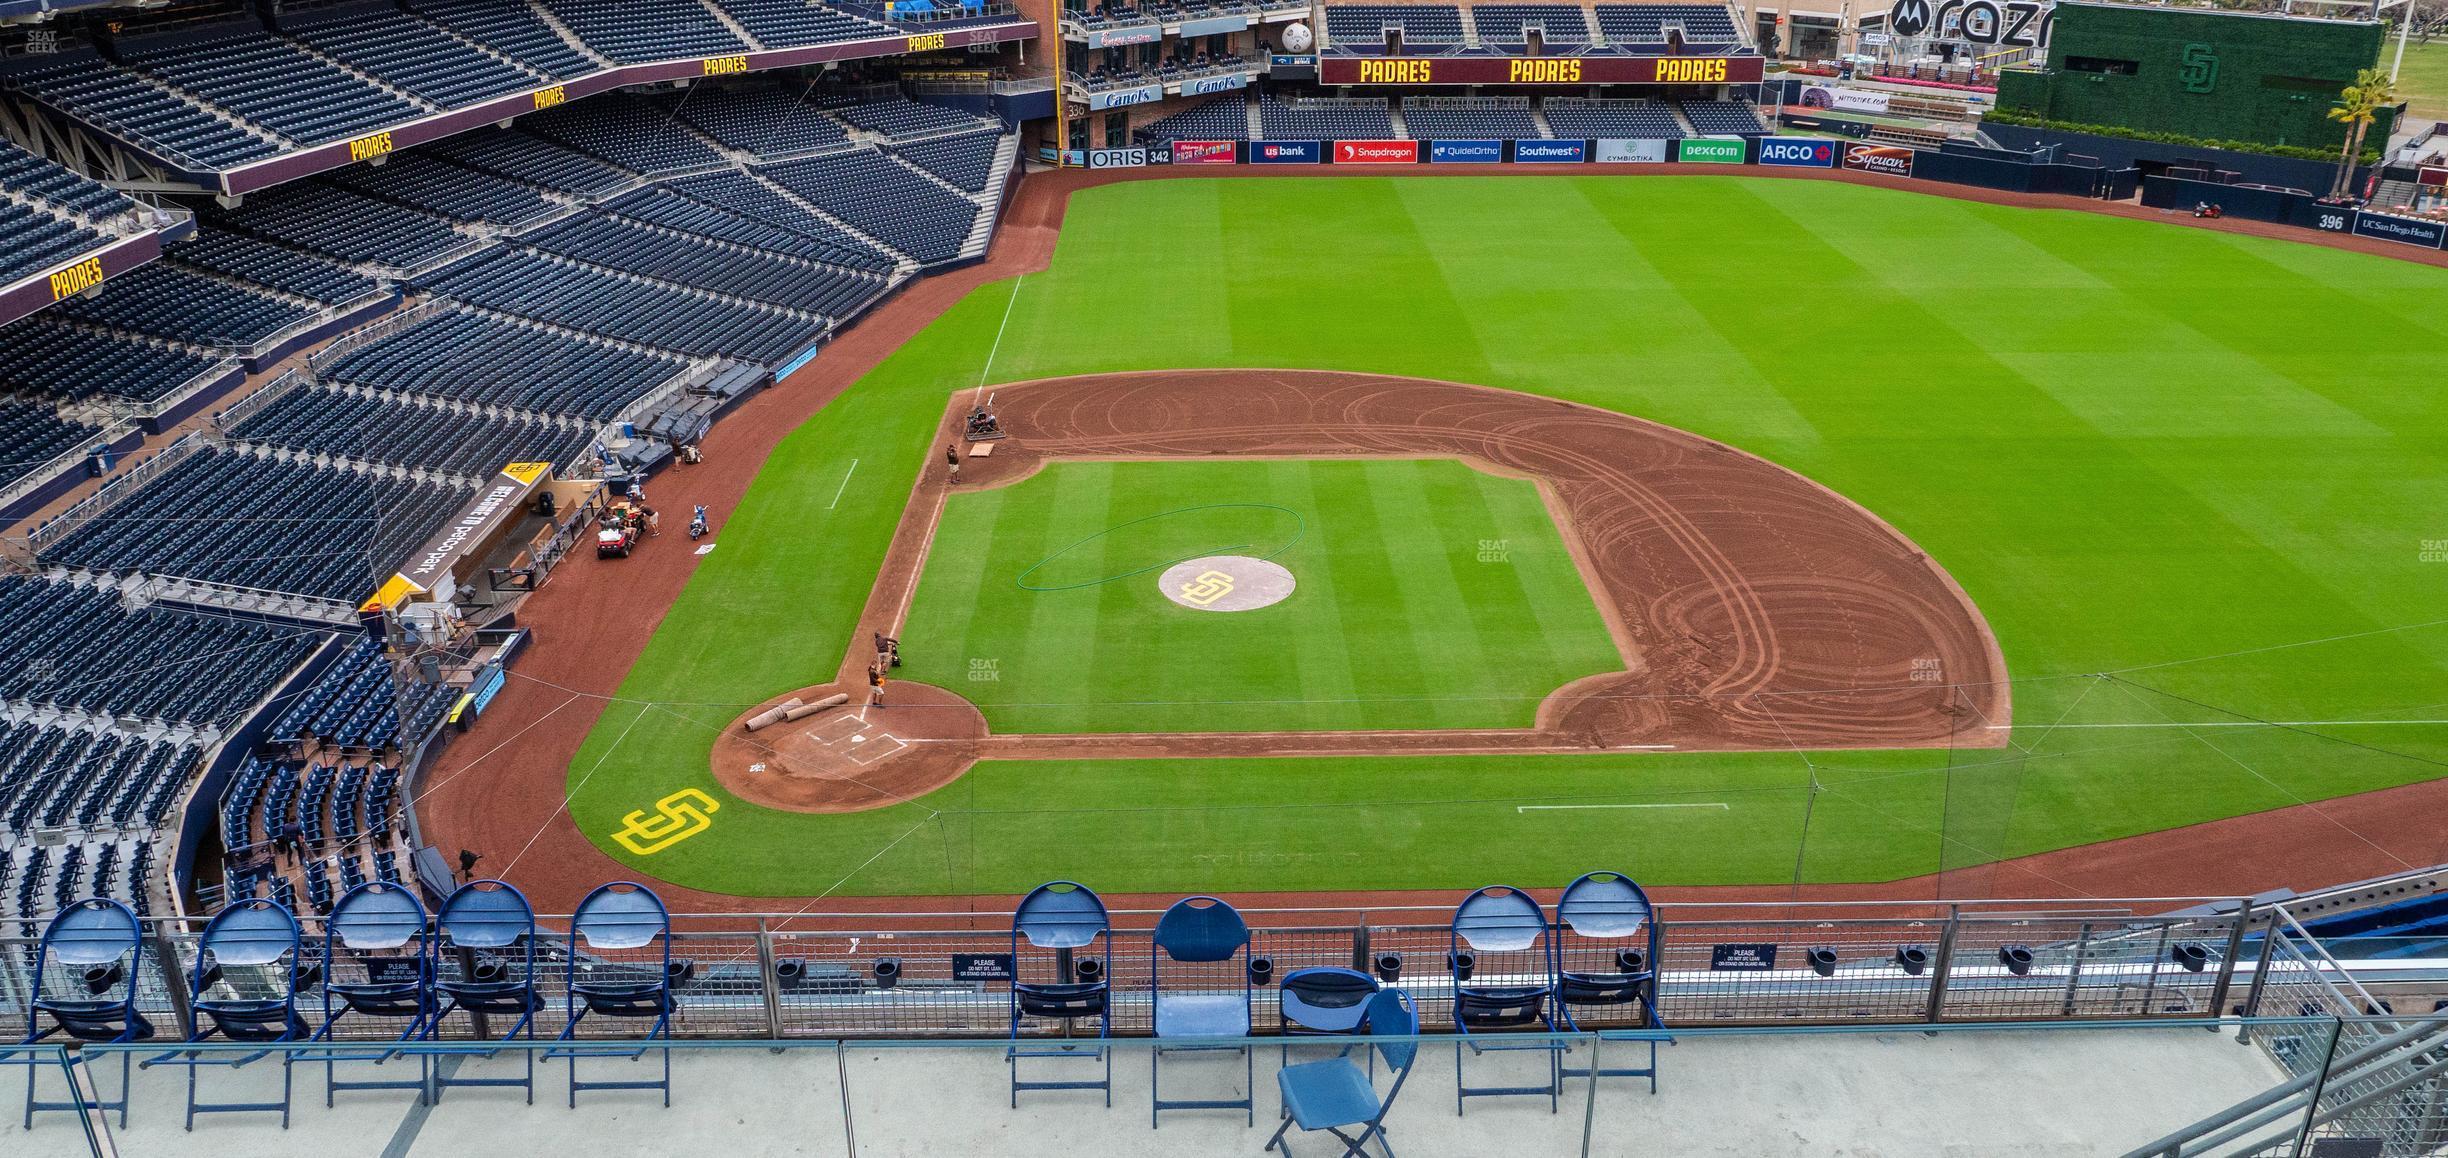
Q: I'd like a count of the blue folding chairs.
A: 11